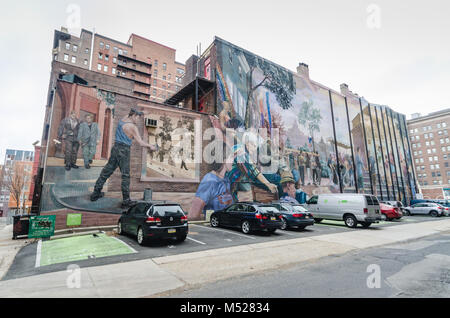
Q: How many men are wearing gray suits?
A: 2